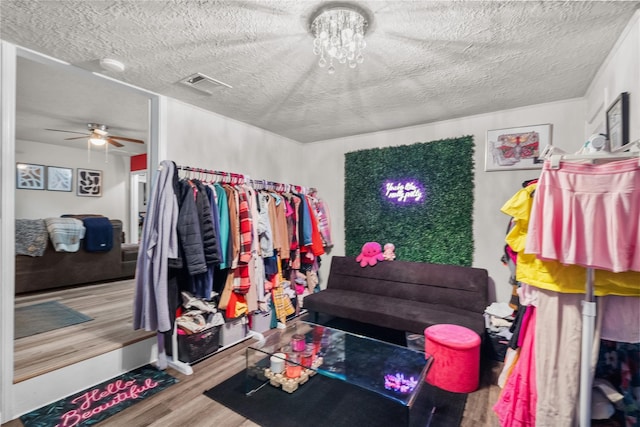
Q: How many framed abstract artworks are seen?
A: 3